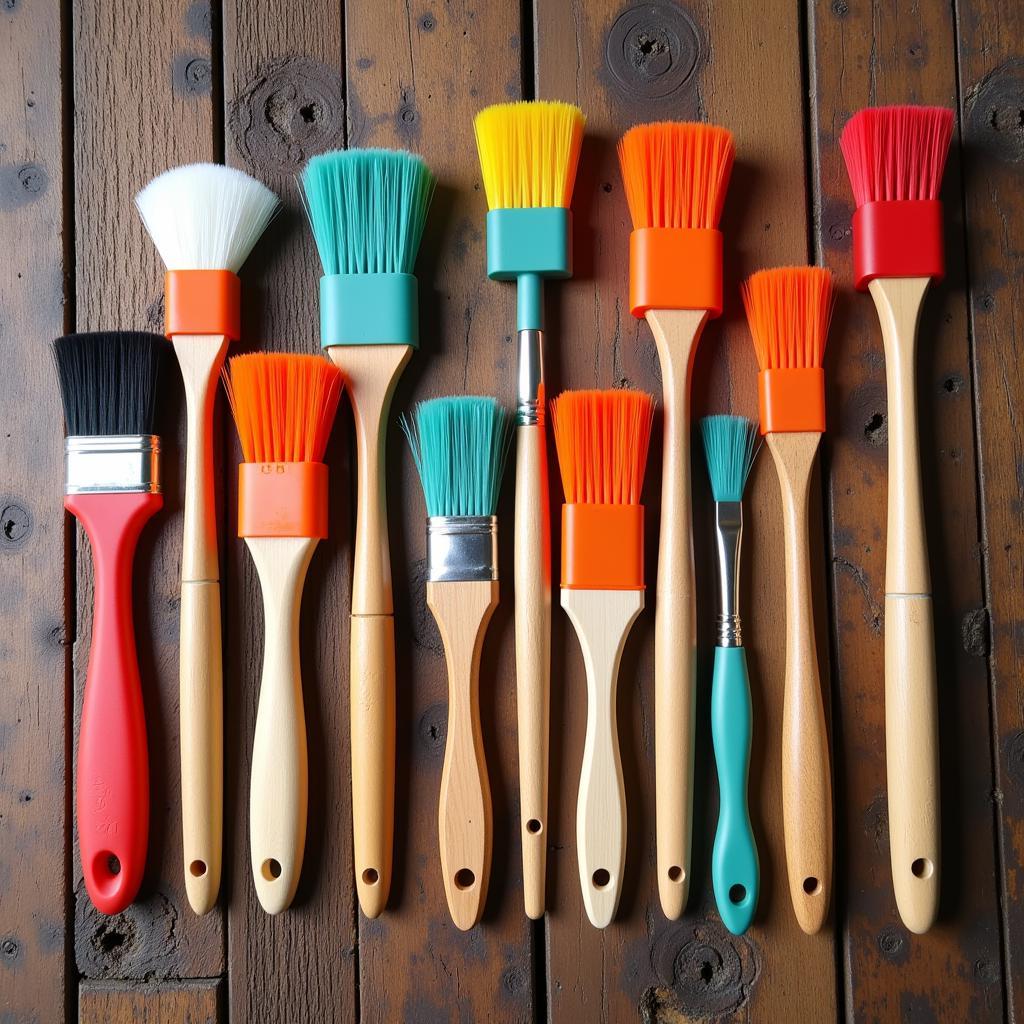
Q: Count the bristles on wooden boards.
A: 11